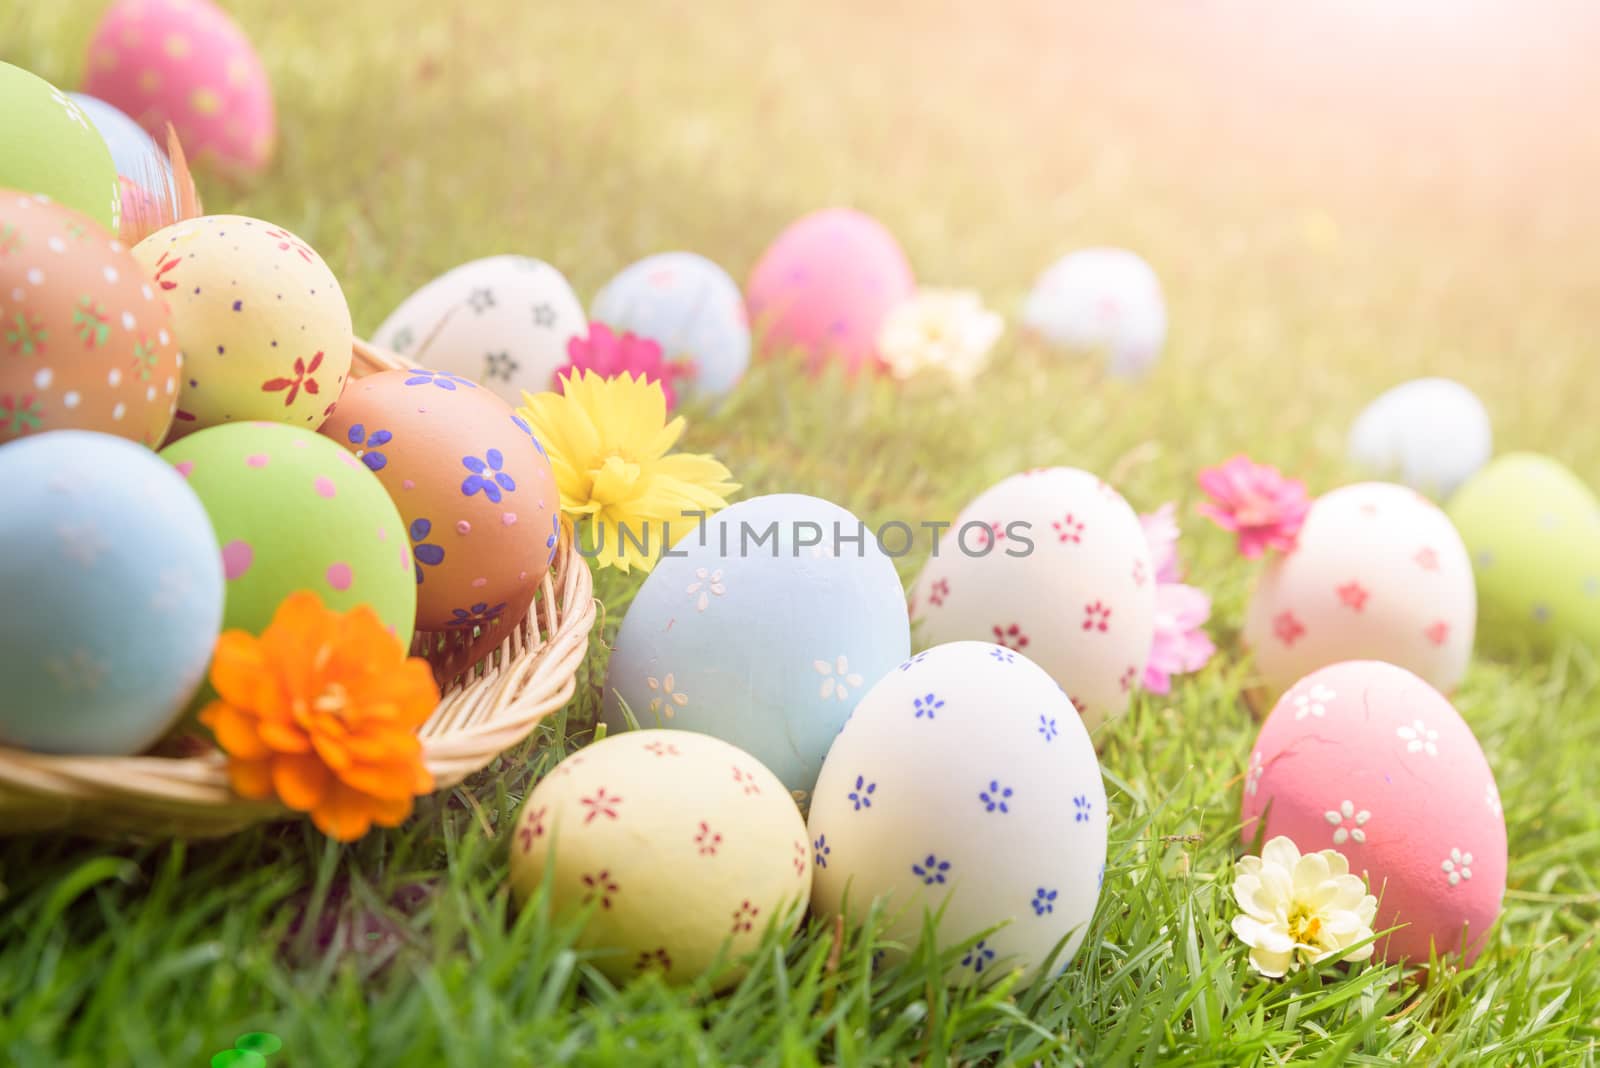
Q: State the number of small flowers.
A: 7